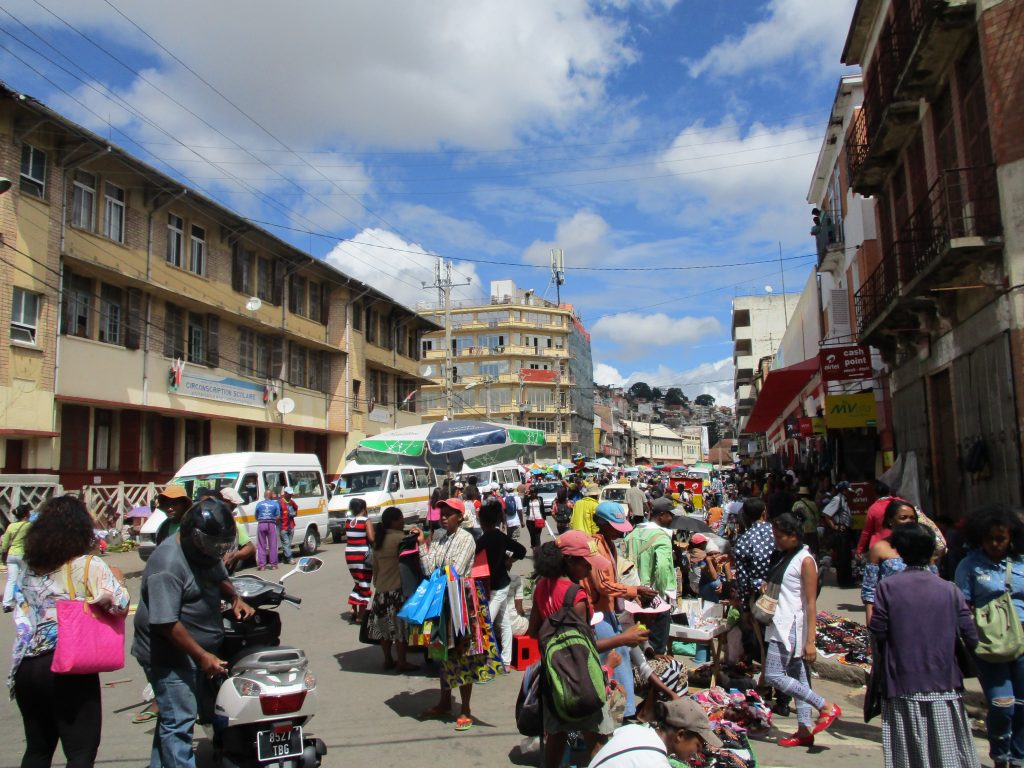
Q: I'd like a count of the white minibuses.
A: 3